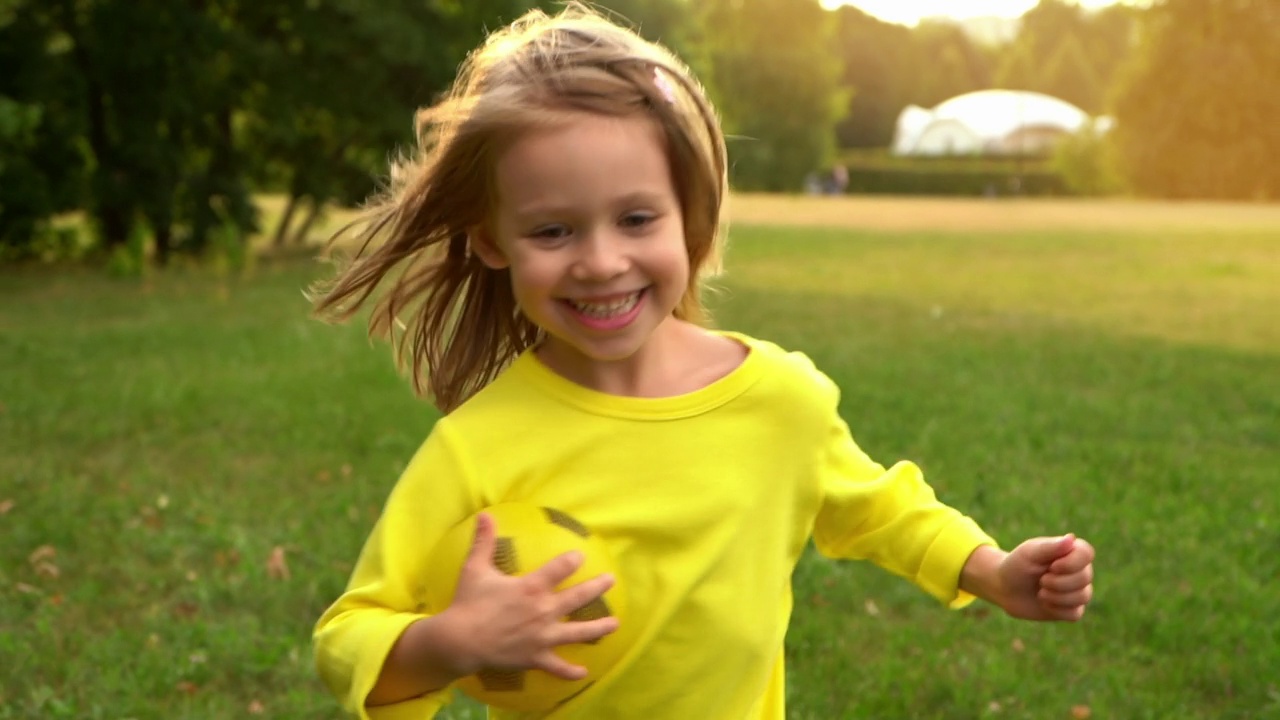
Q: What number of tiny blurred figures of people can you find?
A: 2